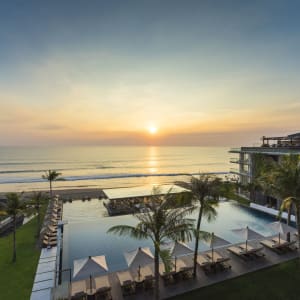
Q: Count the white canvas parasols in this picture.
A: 6